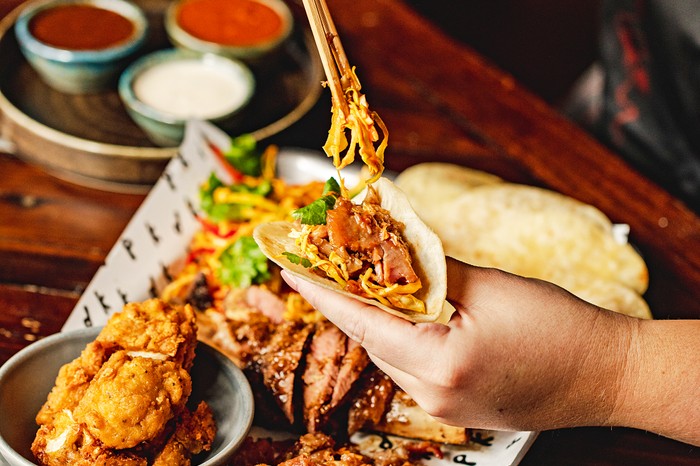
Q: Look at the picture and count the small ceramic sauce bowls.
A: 3